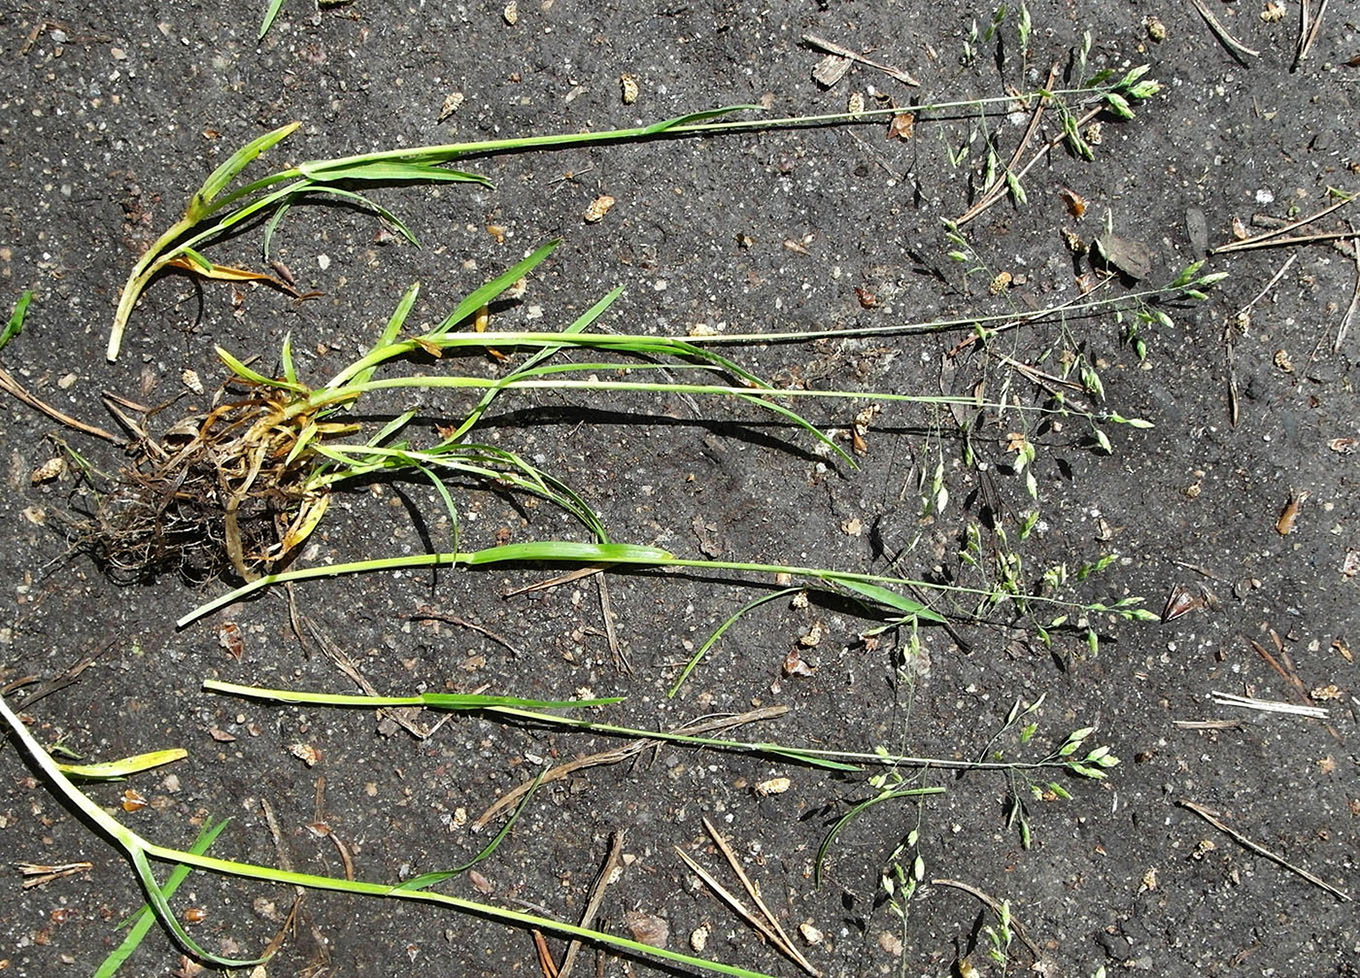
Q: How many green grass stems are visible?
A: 6